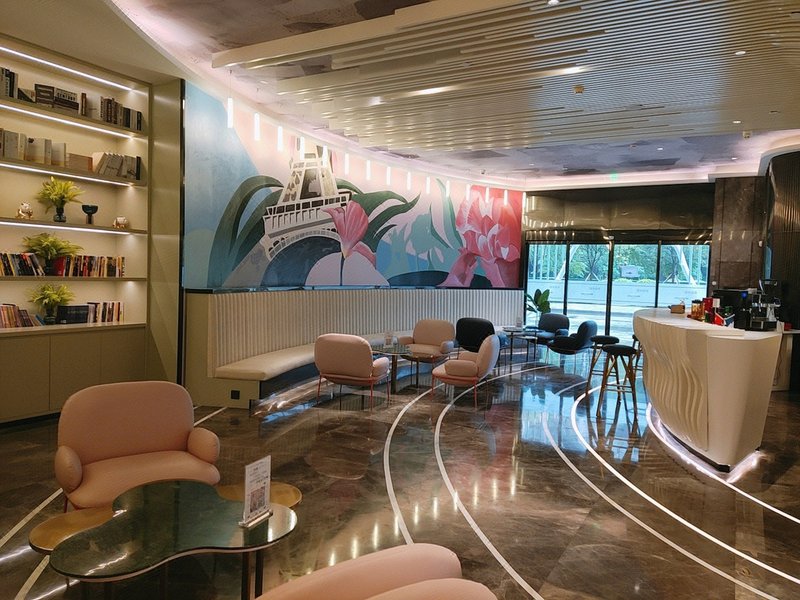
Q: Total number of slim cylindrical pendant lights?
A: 15